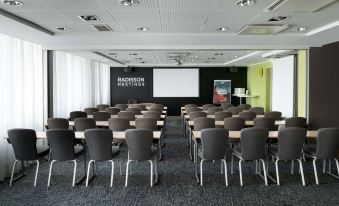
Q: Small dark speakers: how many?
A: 2